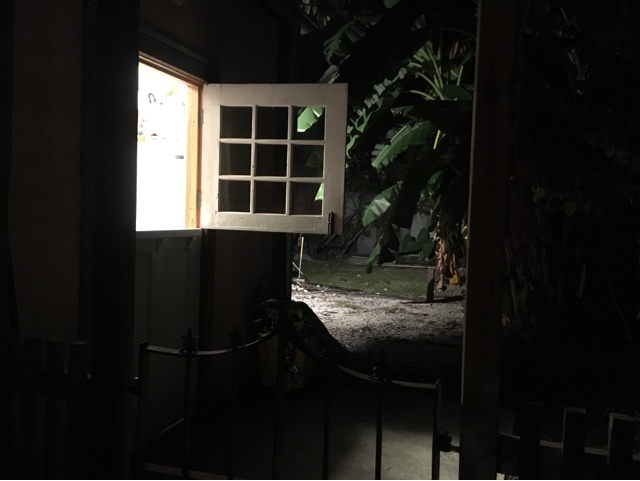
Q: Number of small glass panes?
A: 9